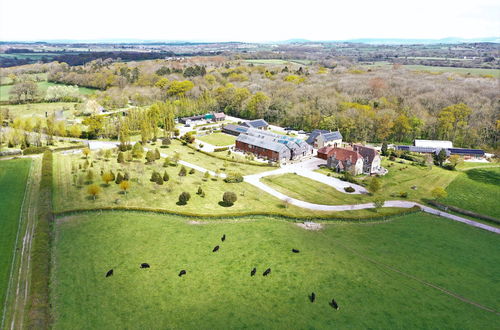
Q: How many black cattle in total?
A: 10